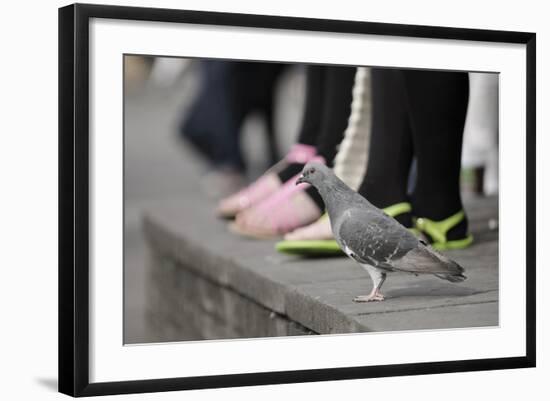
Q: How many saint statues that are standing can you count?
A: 0